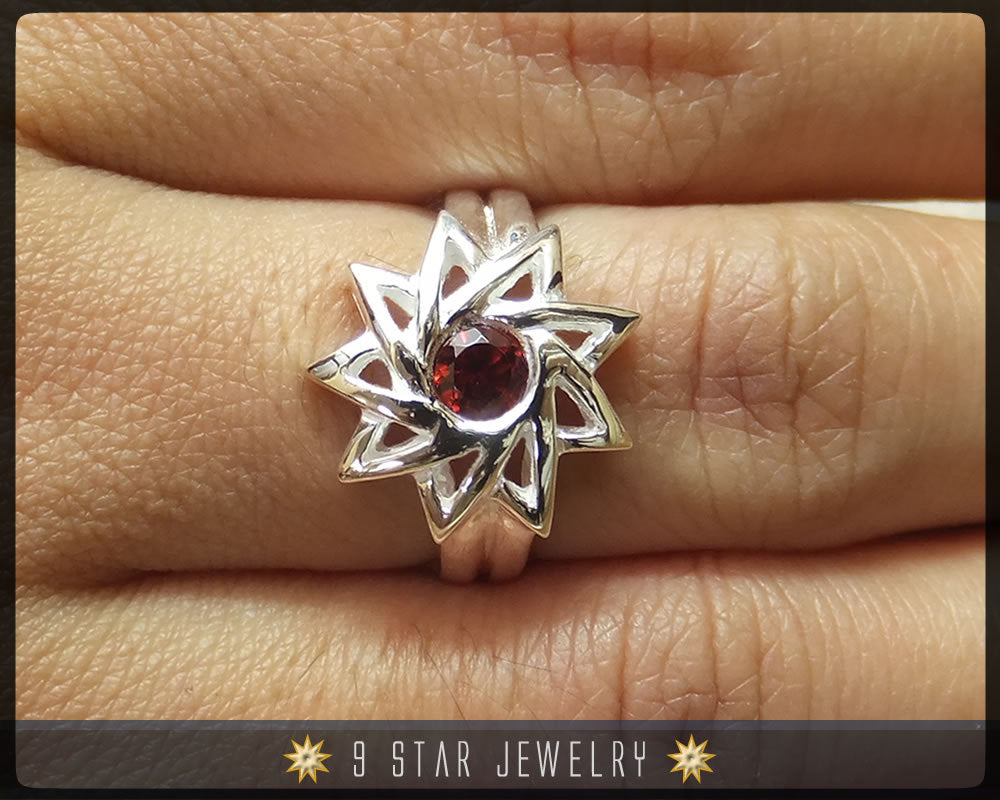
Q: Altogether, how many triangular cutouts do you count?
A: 9